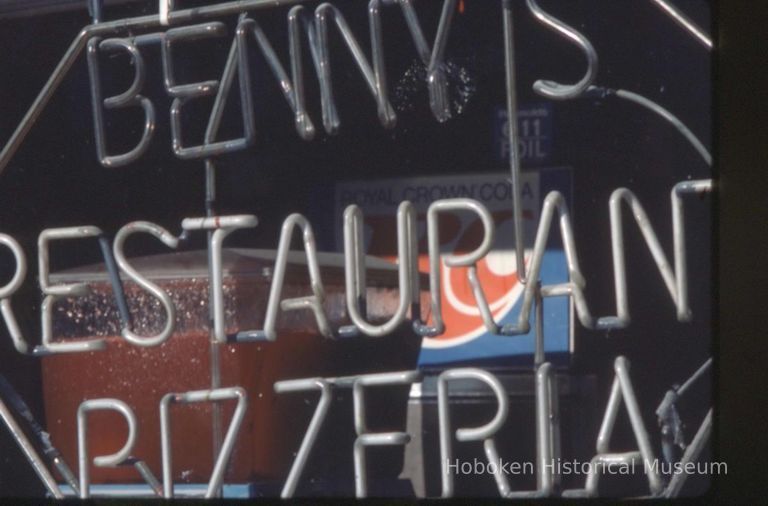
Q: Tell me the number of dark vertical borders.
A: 1